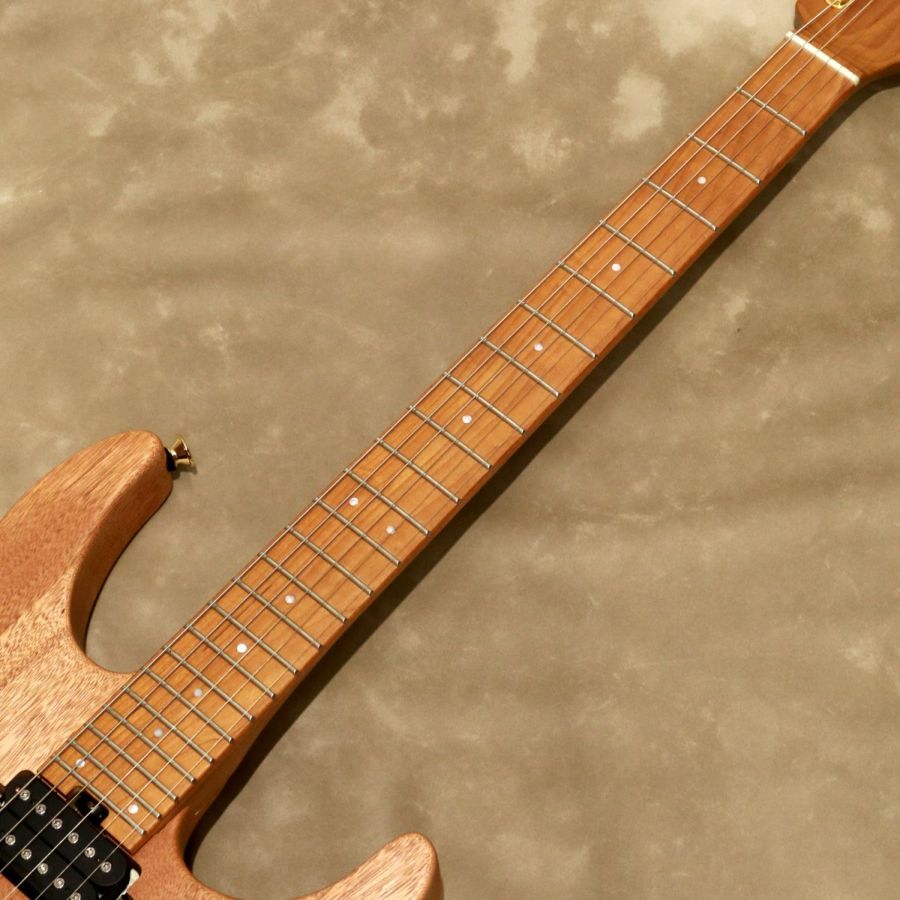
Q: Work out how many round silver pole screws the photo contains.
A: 11